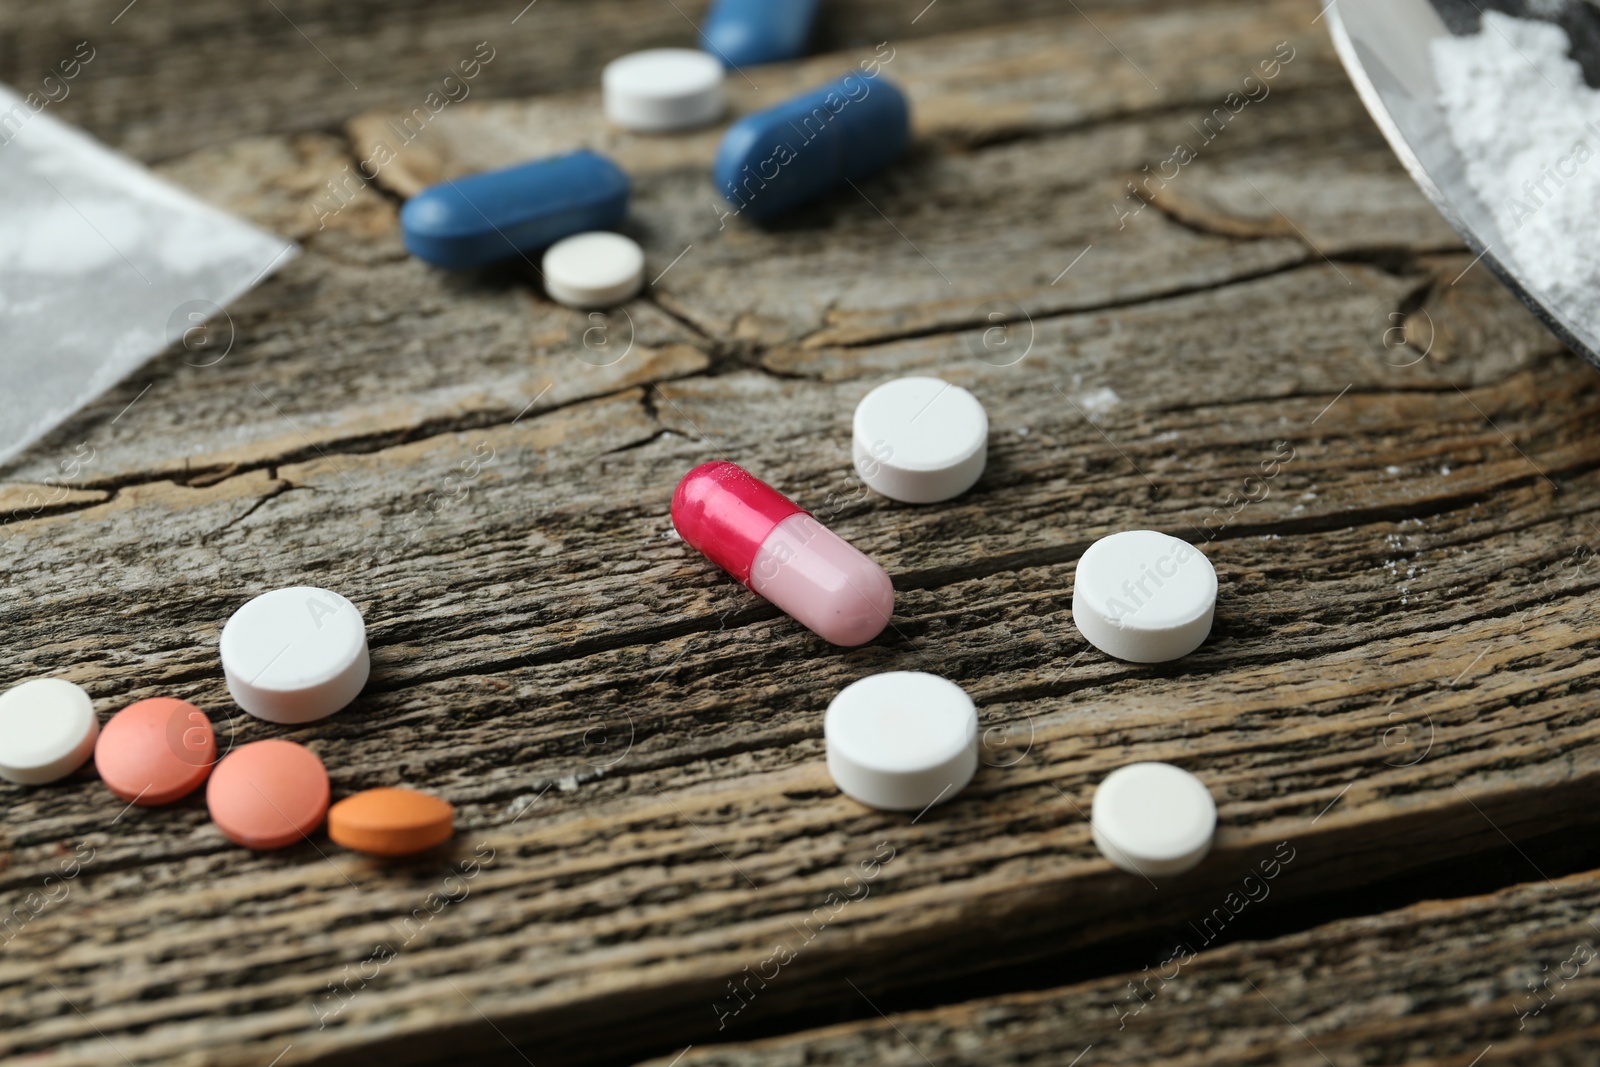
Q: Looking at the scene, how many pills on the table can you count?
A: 15